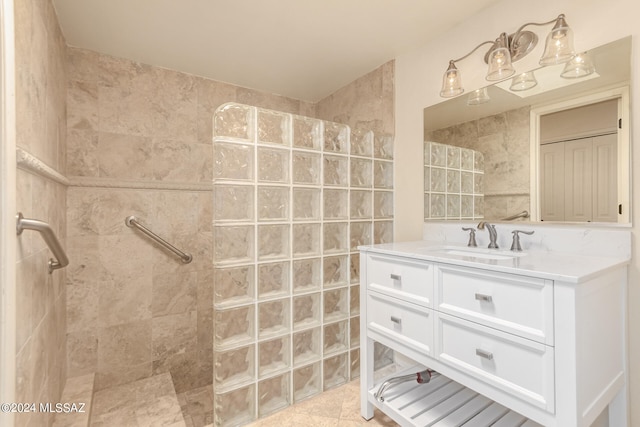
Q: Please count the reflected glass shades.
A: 3